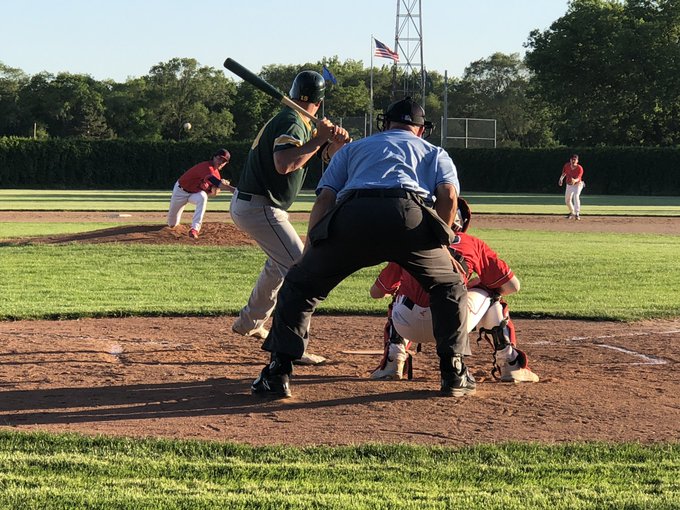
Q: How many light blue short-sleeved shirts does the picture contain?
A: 1